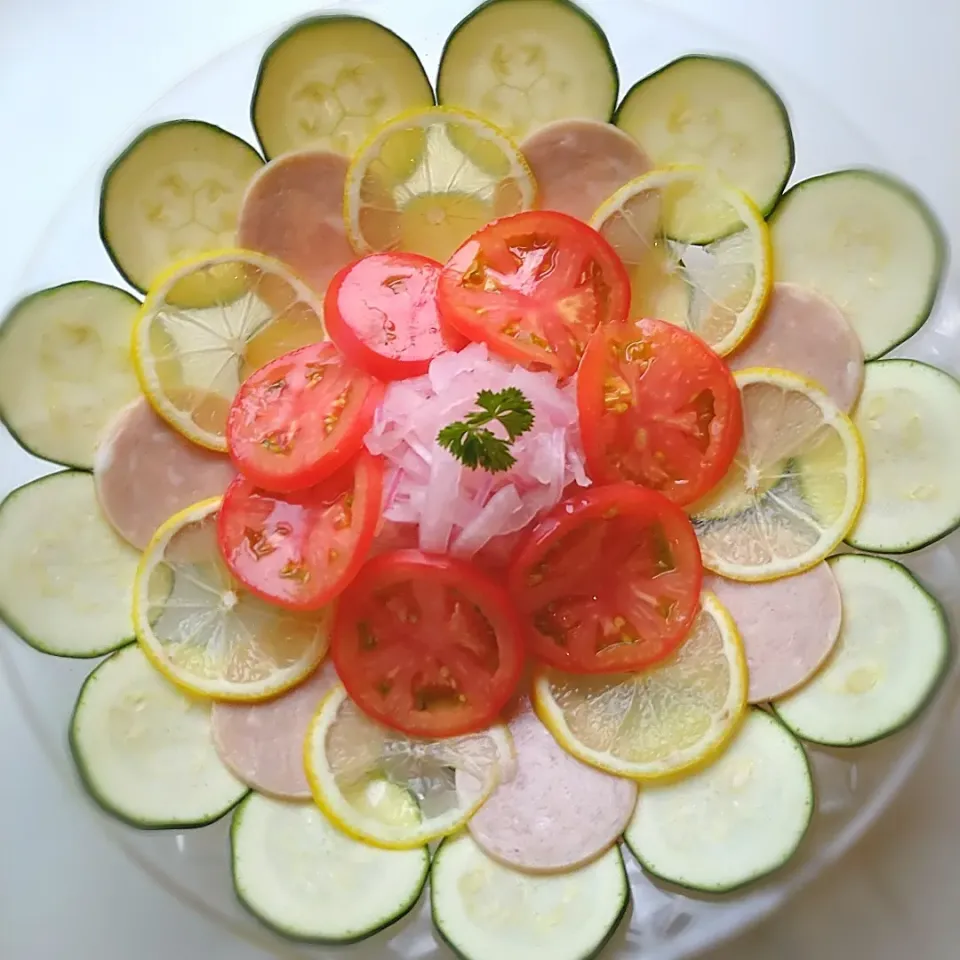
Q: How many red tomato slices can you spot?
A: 7